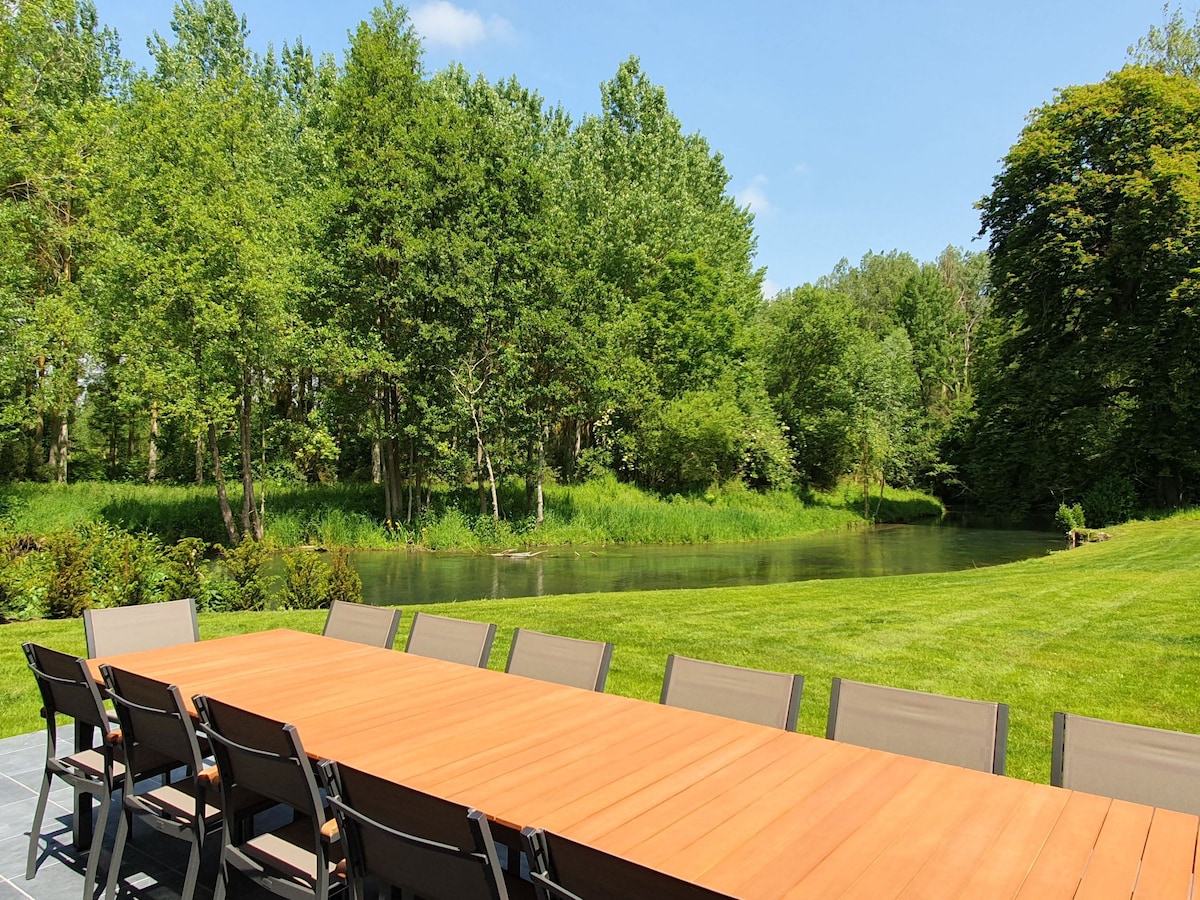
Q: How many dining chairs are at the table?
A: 12